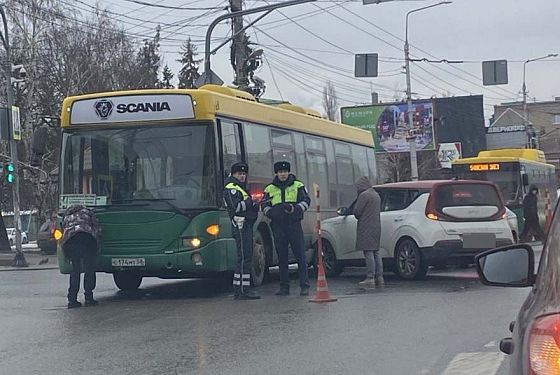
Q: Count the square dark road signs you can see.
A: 2